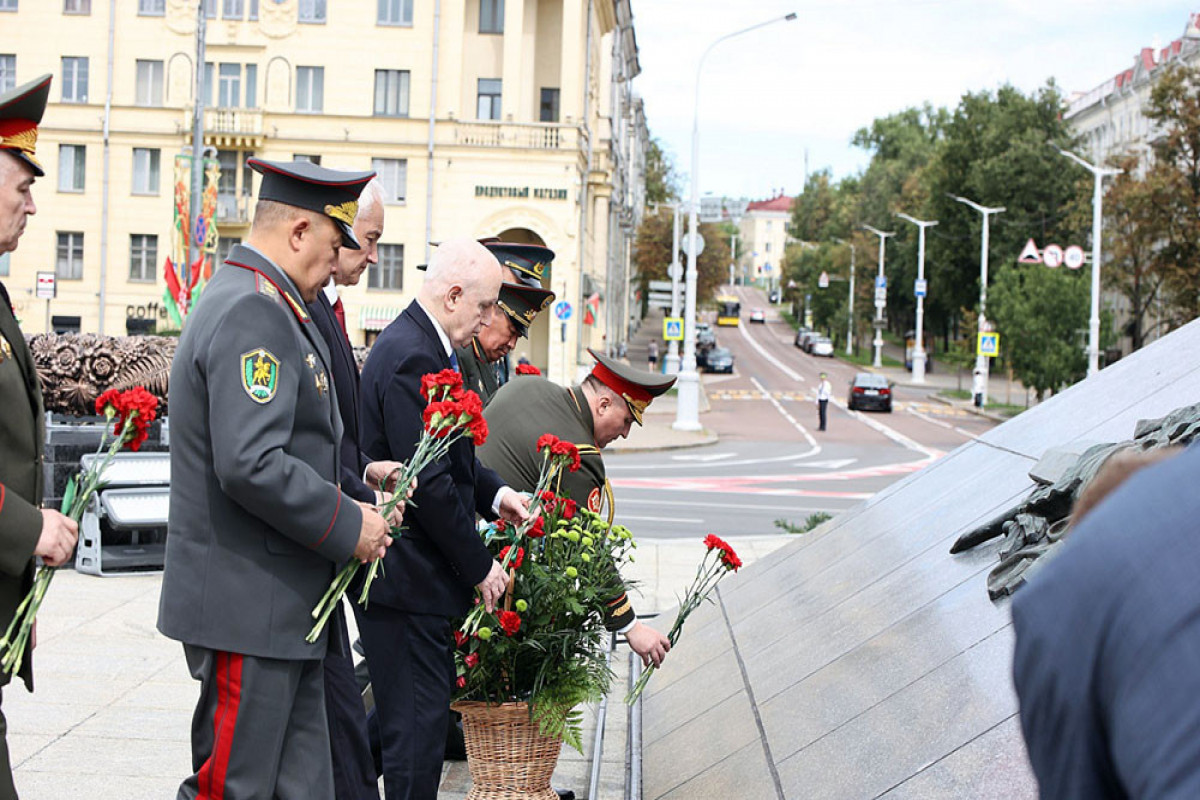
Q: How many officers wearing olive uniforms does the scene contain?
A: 3